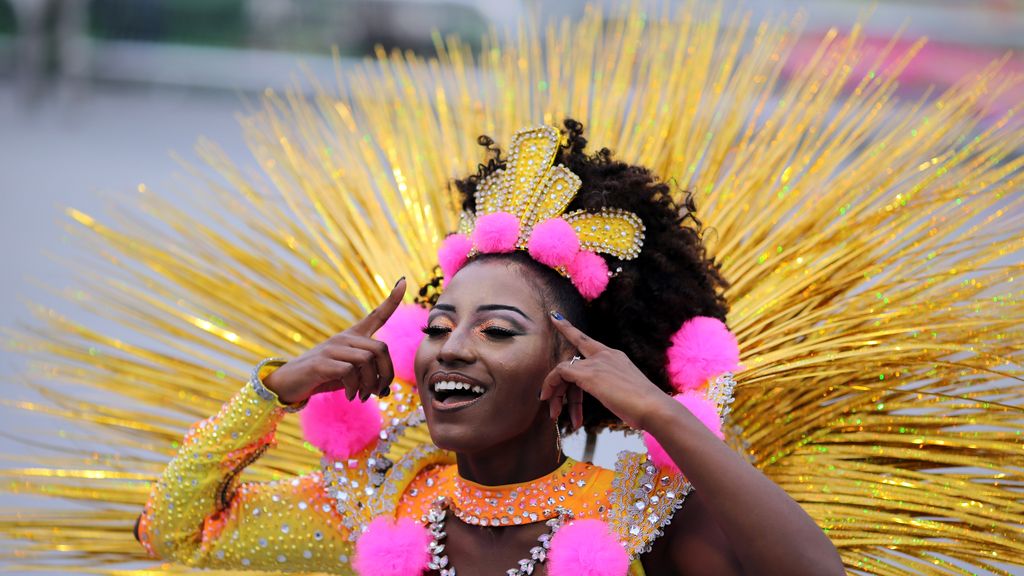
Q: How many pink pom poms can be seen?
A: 10